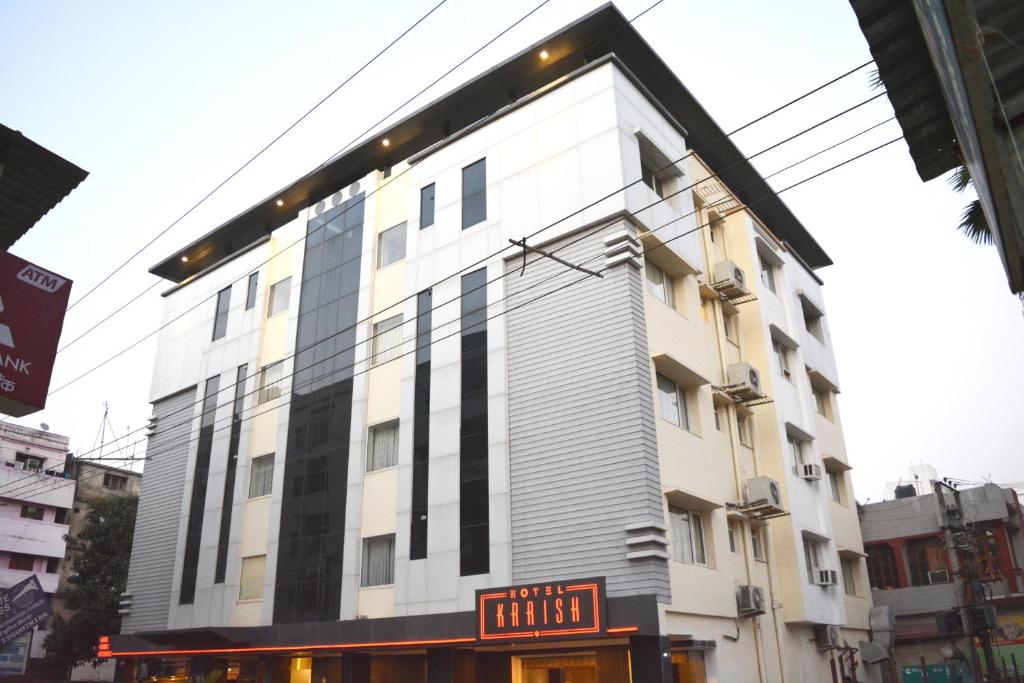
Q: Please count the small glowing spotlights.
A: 4